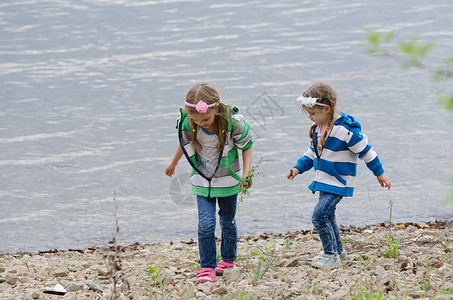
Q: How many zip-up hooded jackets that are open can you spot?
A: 2